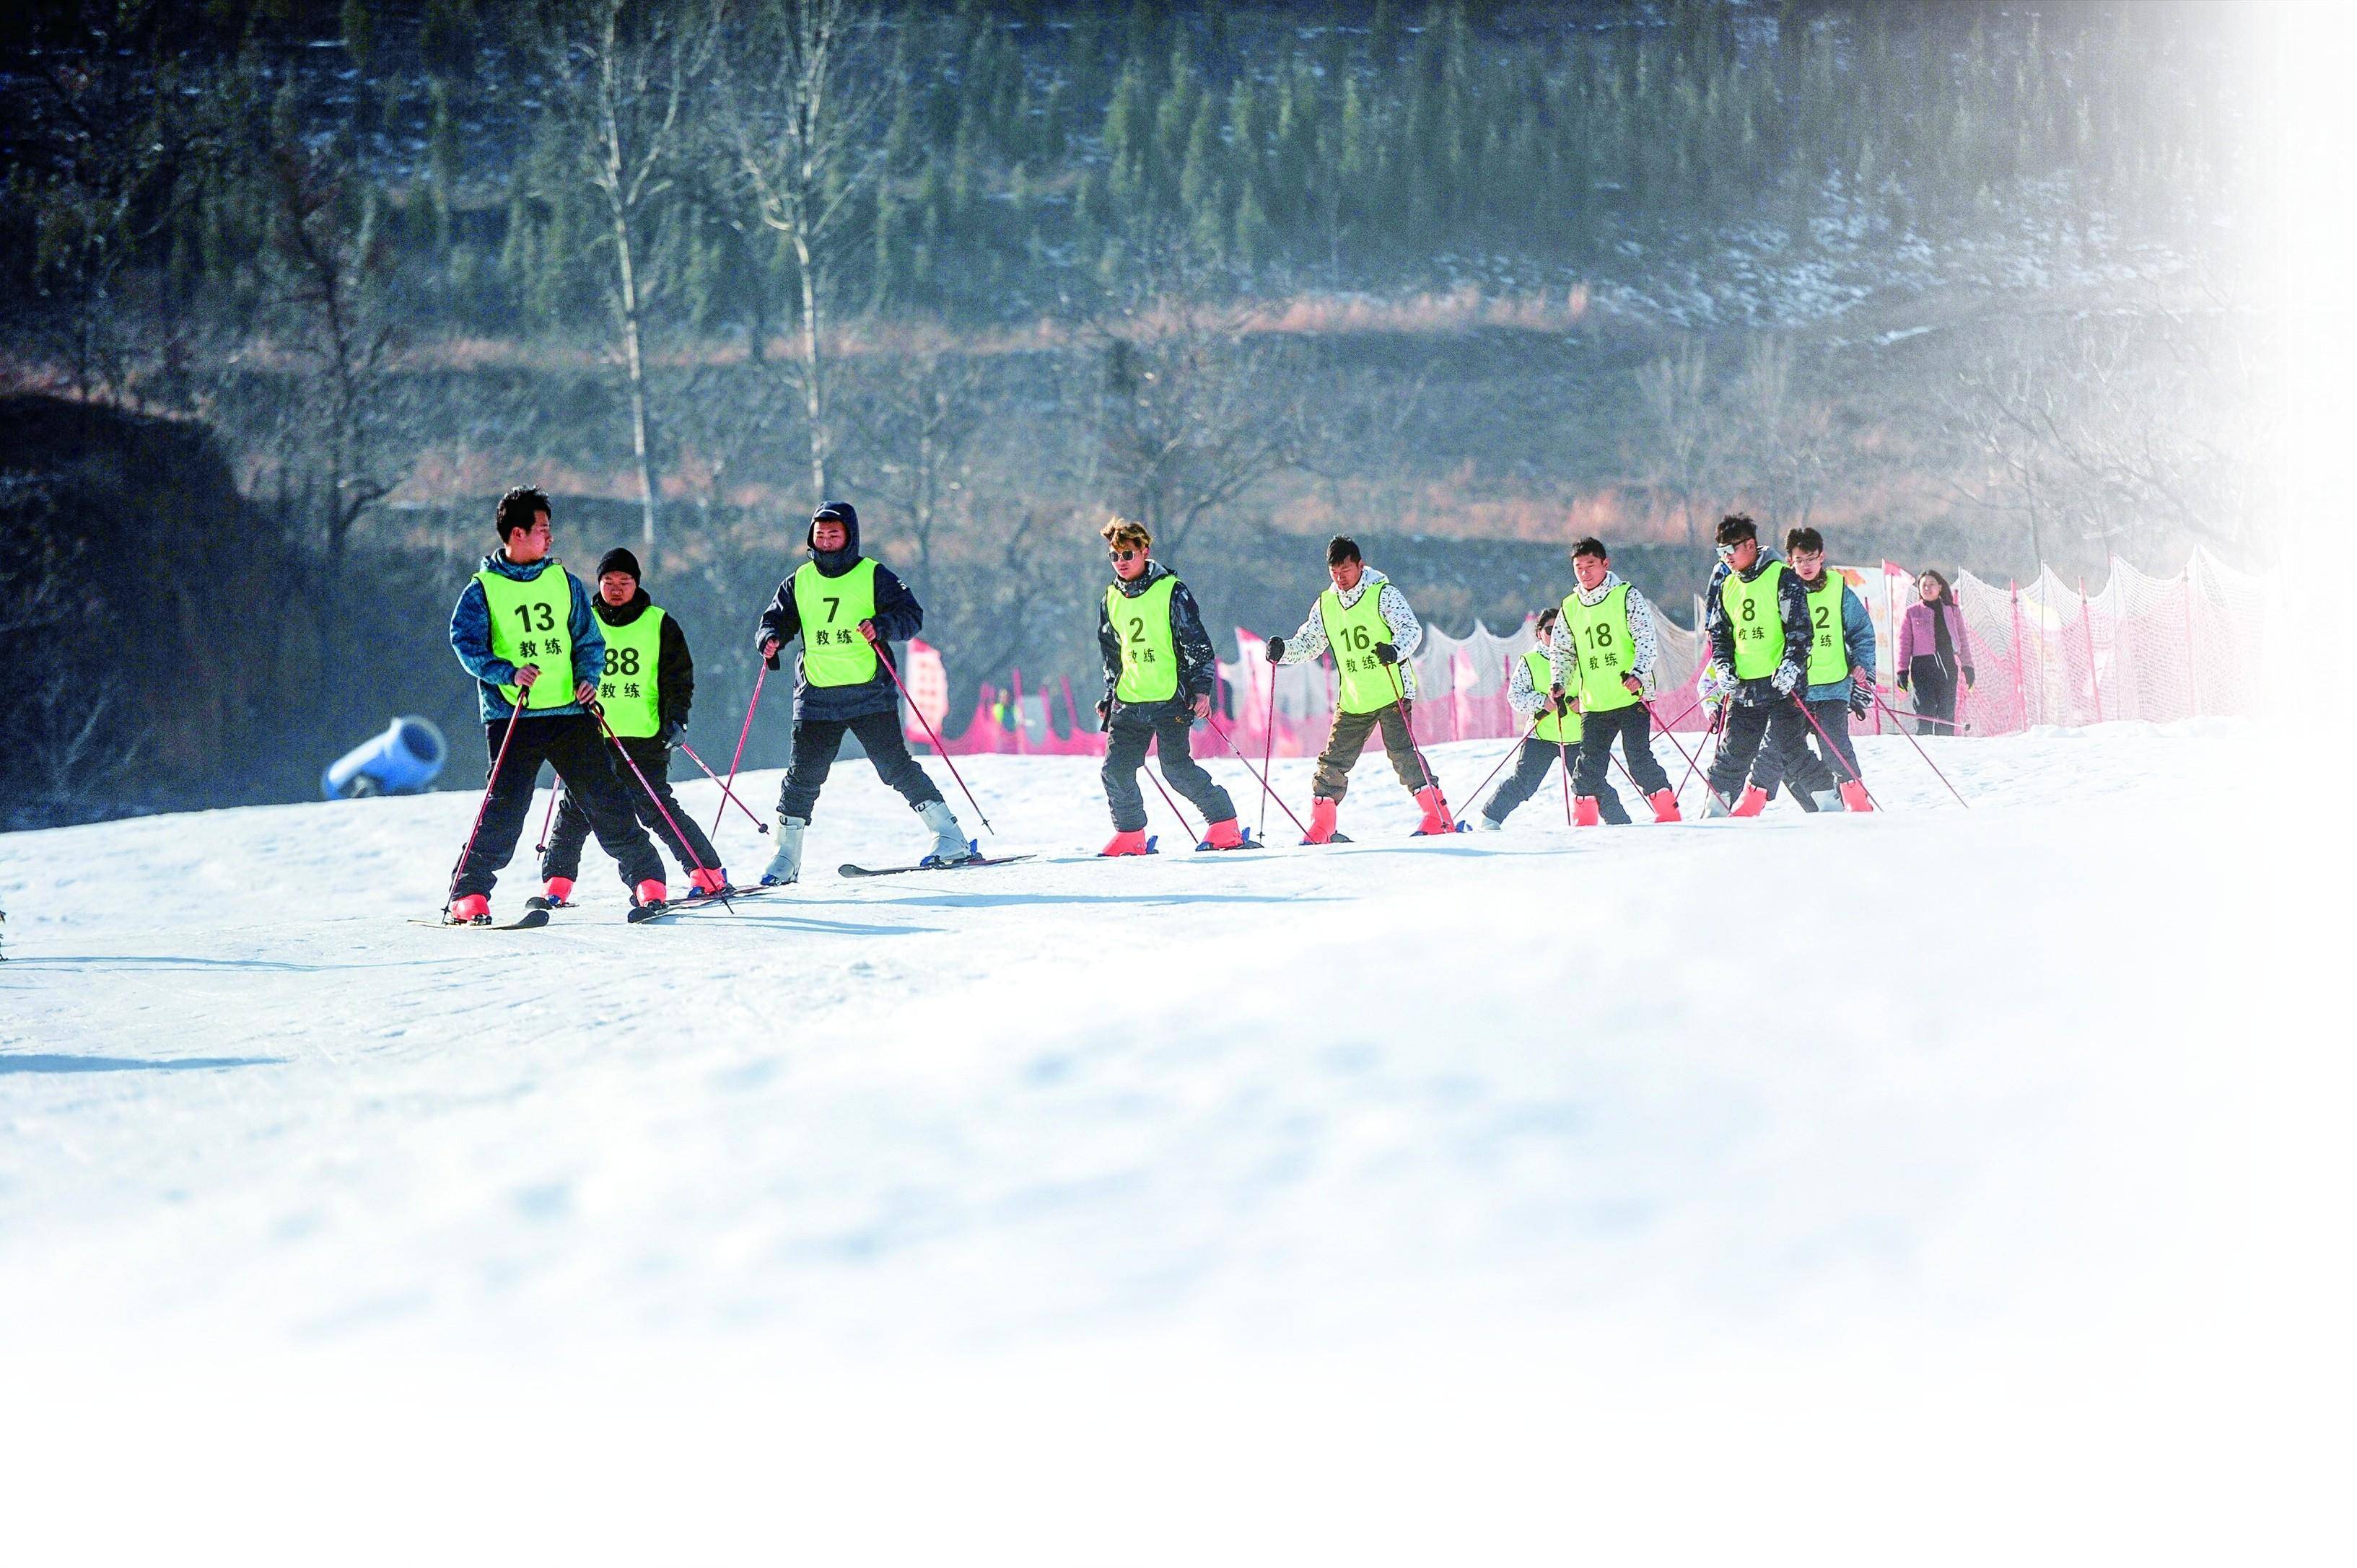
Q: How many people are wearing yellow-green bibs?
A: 9